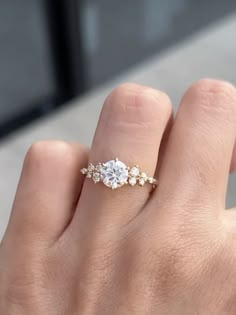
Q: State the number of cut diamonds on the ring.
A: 11